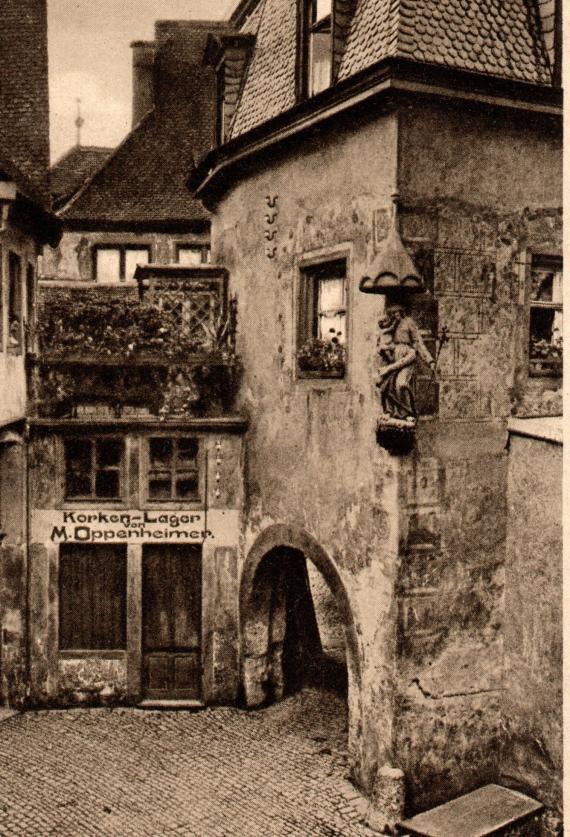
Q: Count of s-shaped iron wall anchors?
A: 4